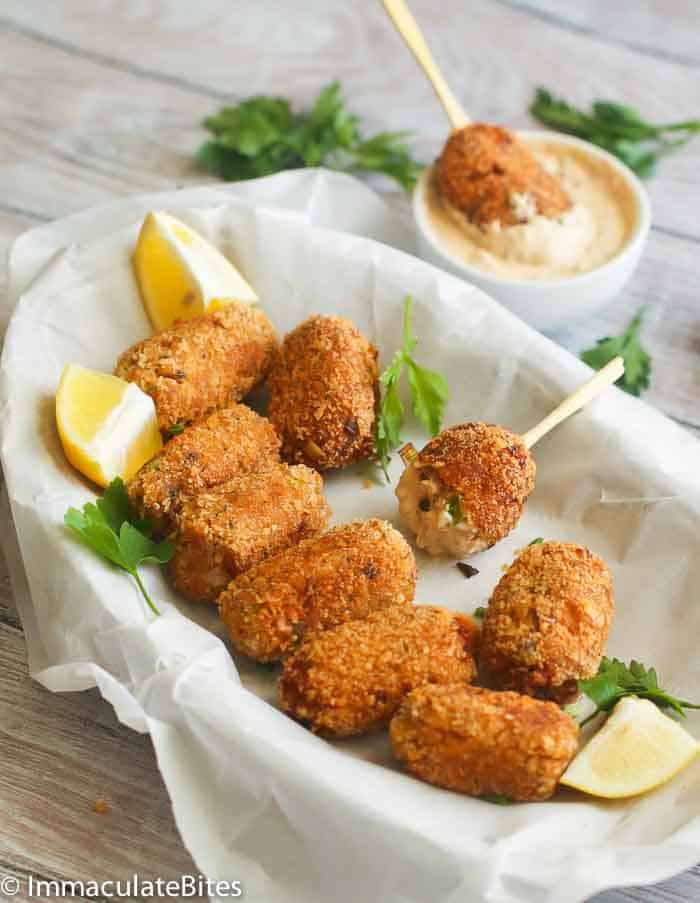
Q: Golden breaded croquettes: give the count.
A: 10